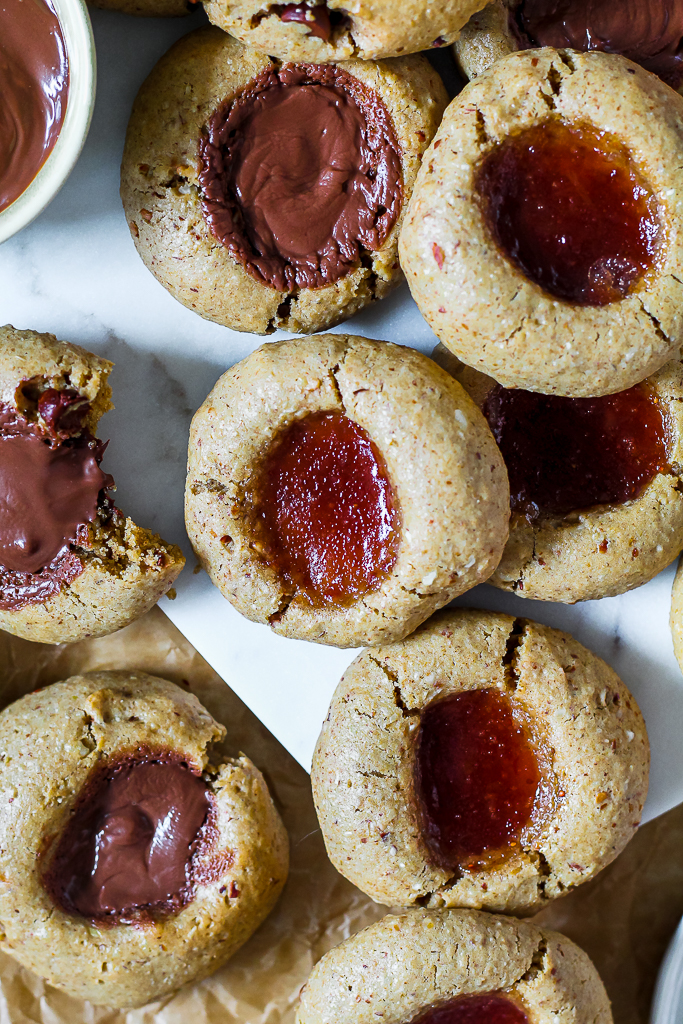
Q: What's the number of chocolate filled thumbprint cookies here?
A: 4